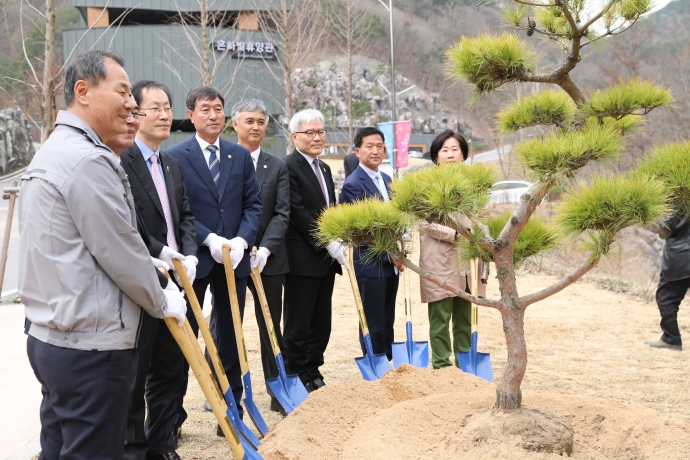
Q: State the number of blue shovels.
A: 8